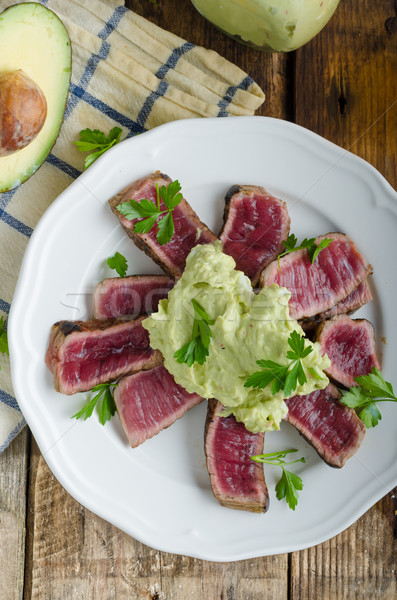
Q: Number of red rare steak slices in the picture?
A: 10